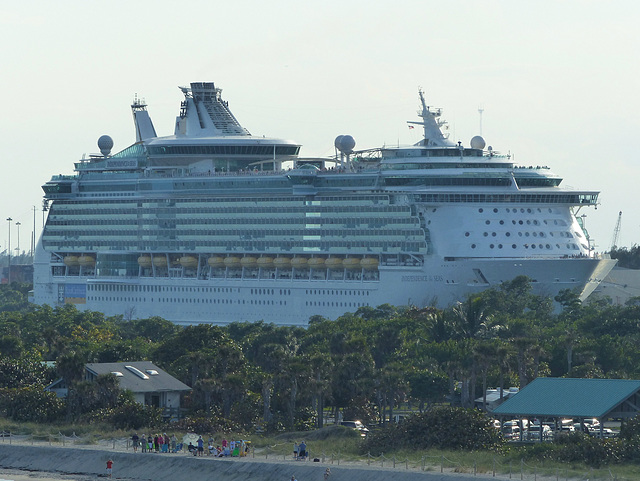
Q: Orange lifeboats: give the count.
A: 15